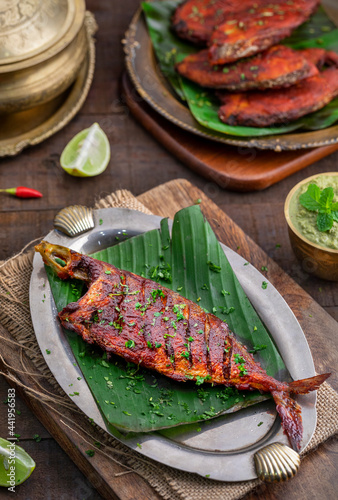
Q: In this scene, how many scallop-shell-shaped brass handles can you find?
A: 2